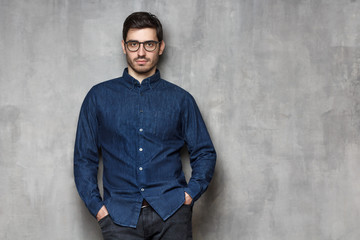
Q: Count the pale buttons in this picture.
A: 4